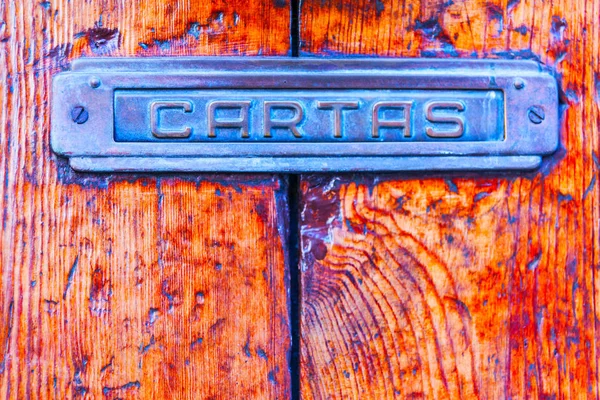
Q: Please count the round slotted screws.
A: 2